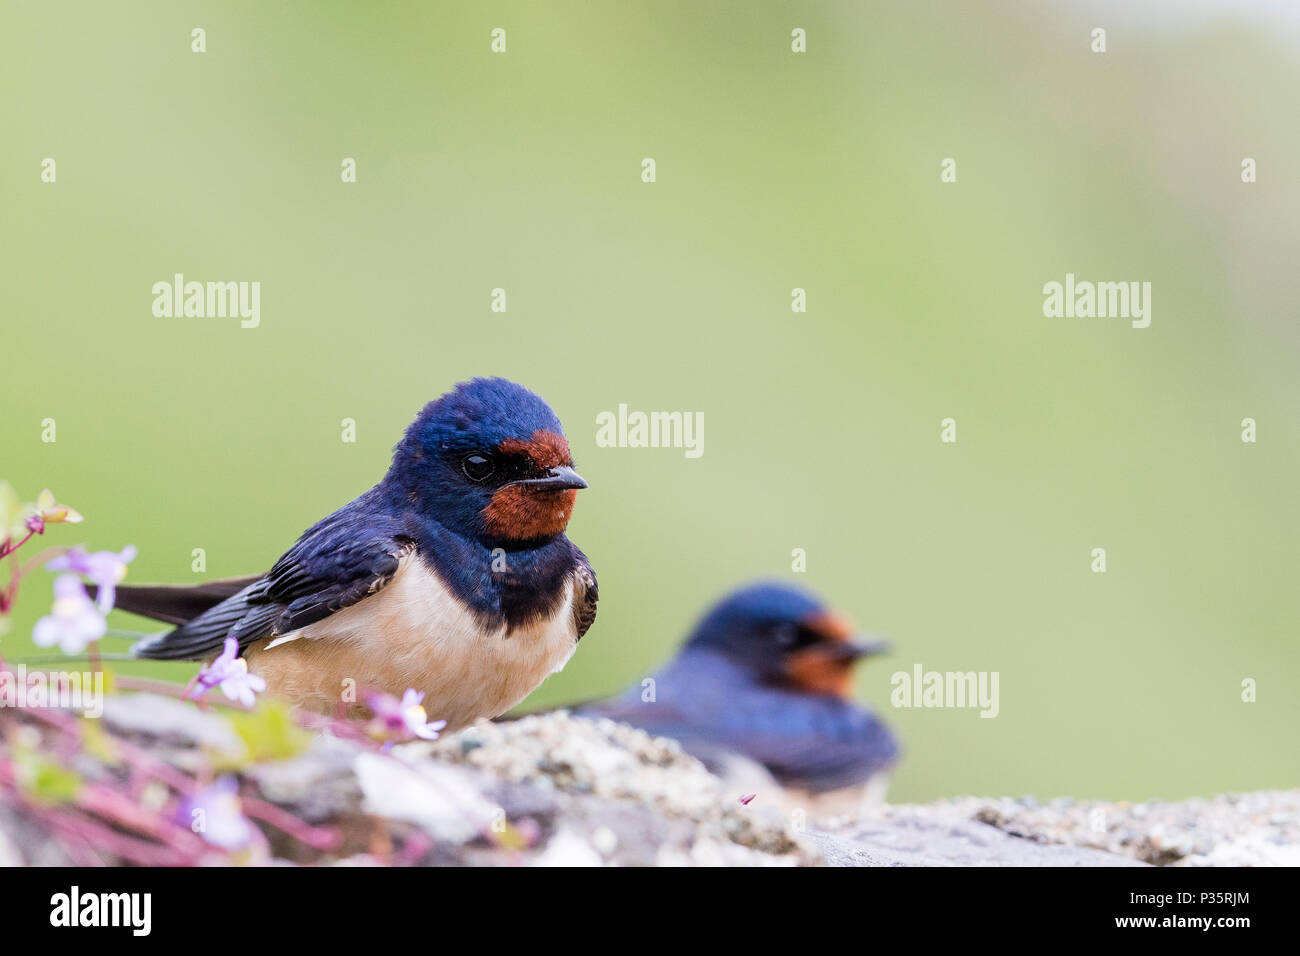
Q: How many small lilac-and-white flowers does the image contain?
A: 5